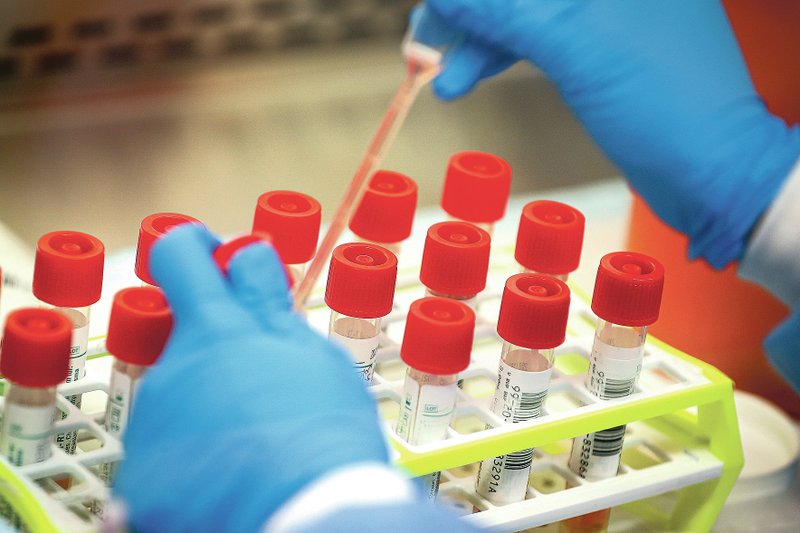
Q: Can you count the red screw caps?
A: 14